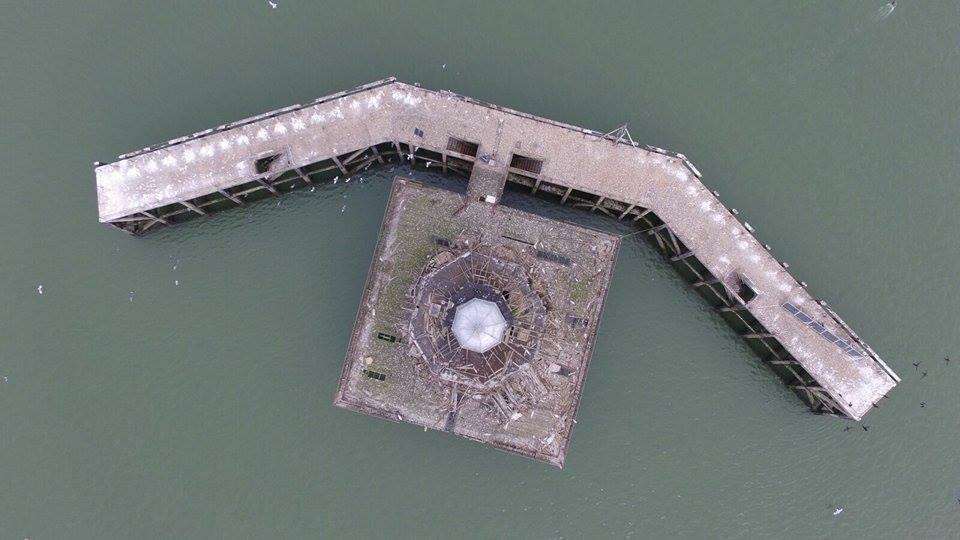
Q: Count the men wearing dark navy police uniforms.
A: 0